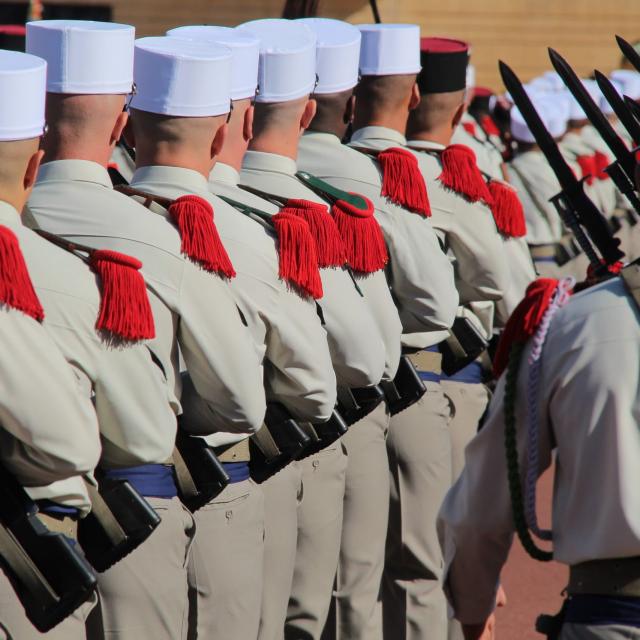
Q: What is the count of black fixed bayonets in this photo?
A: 5